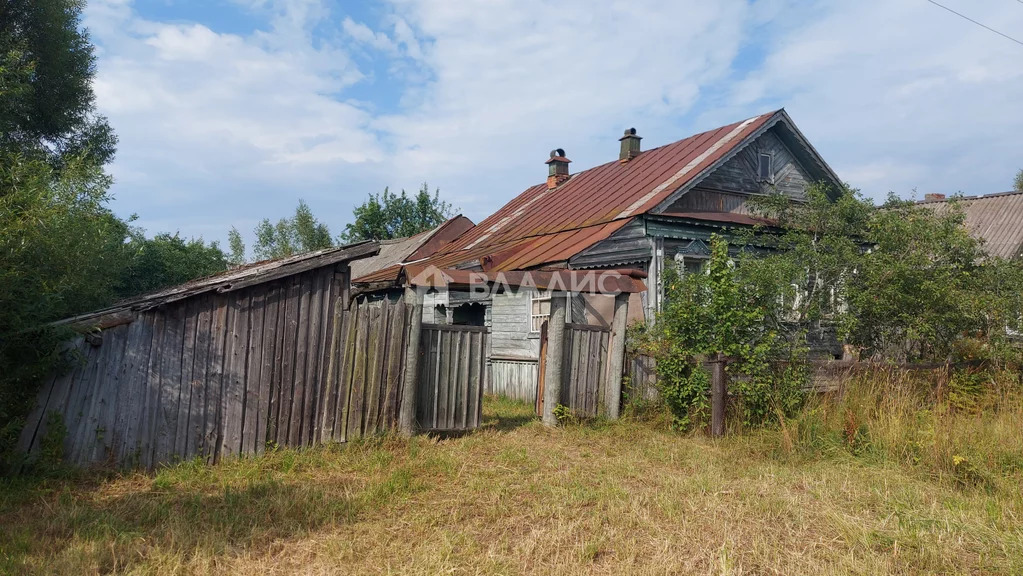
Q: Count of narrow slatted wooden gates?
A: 2